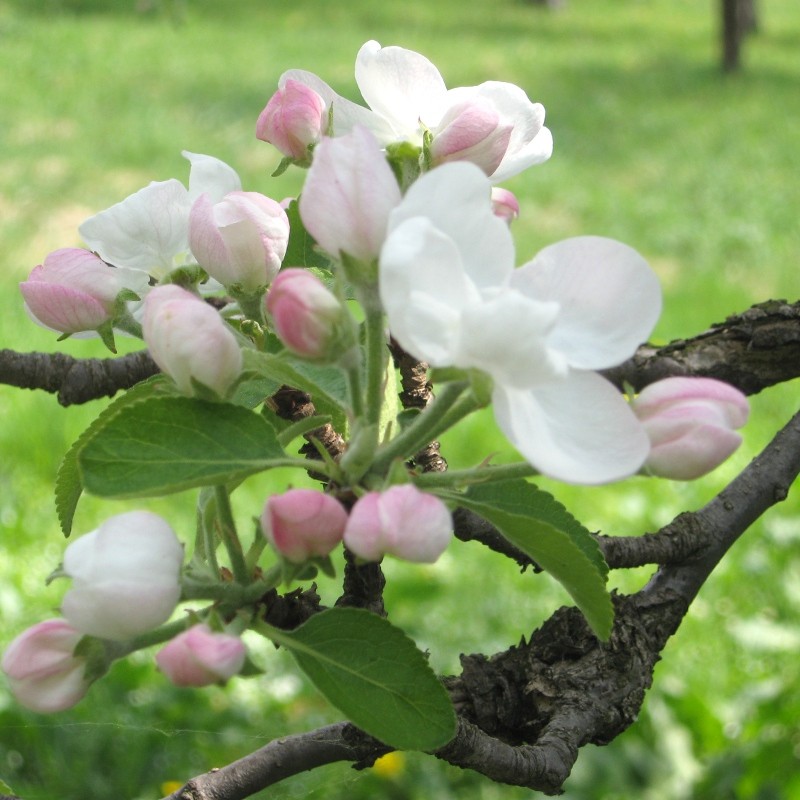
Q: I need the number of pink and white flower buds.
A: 14